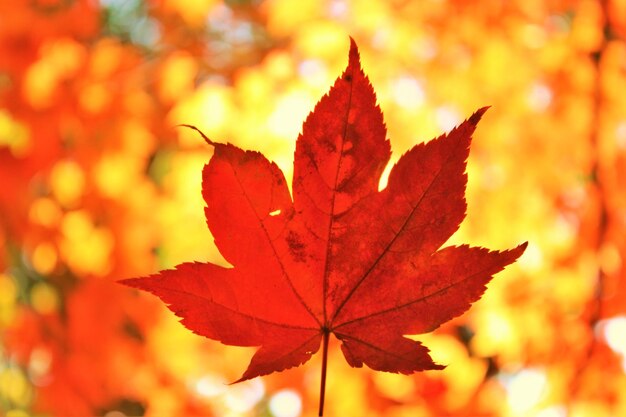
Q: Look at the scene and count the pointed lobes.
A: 7